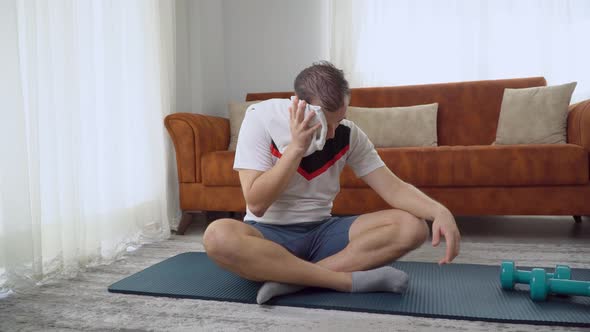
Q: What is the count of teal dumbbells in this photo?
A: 2